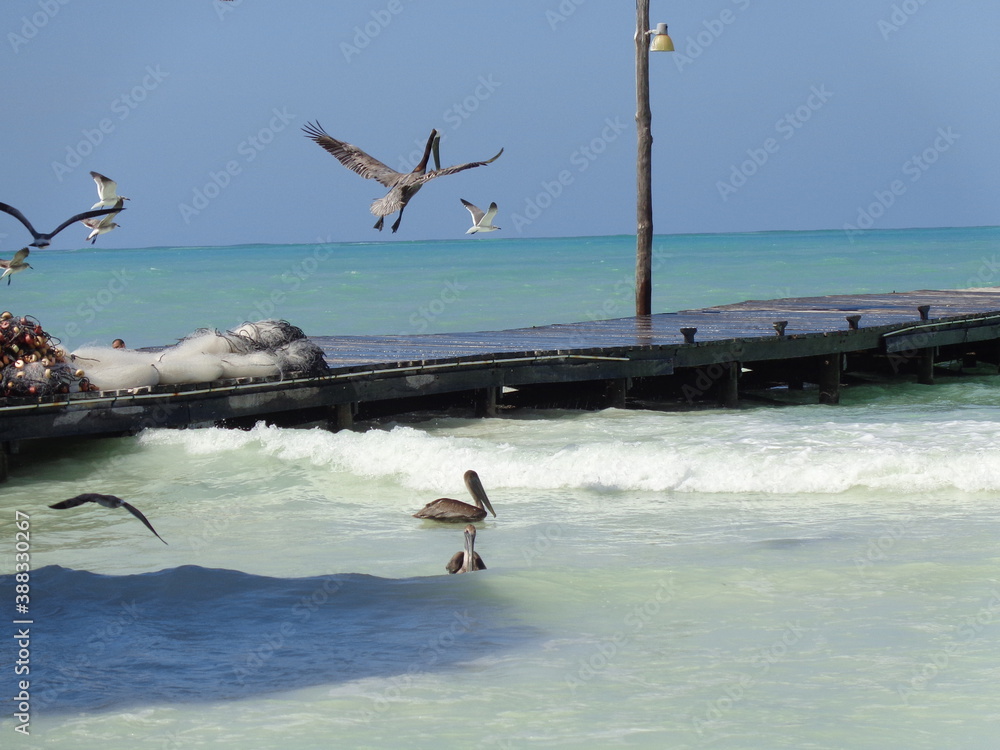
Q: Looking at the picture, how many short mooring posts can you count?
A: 4